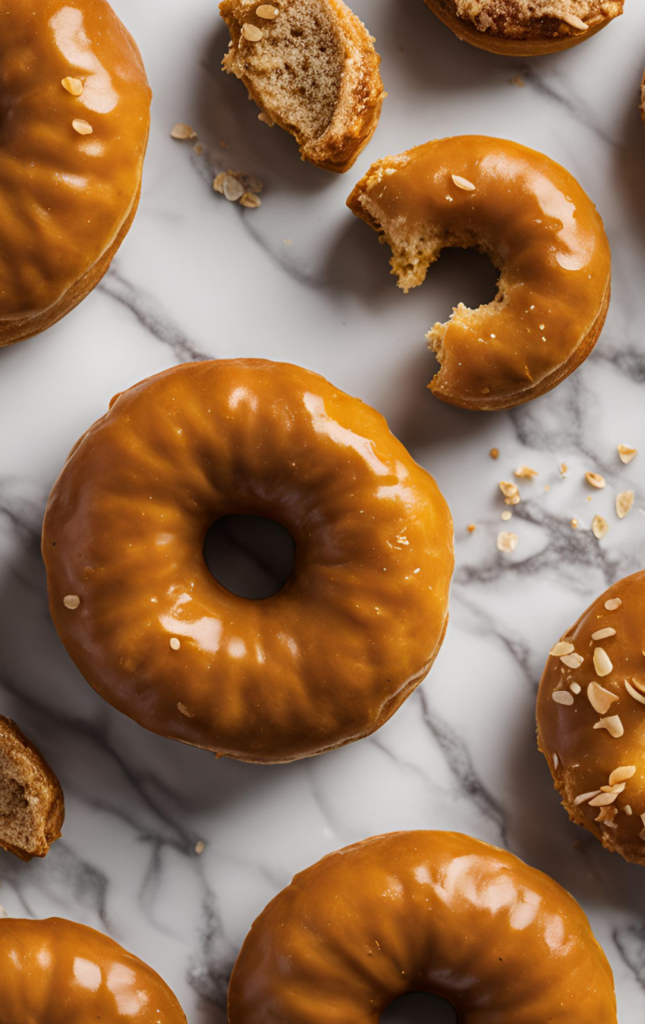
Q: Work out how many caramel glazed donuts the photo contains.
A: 6